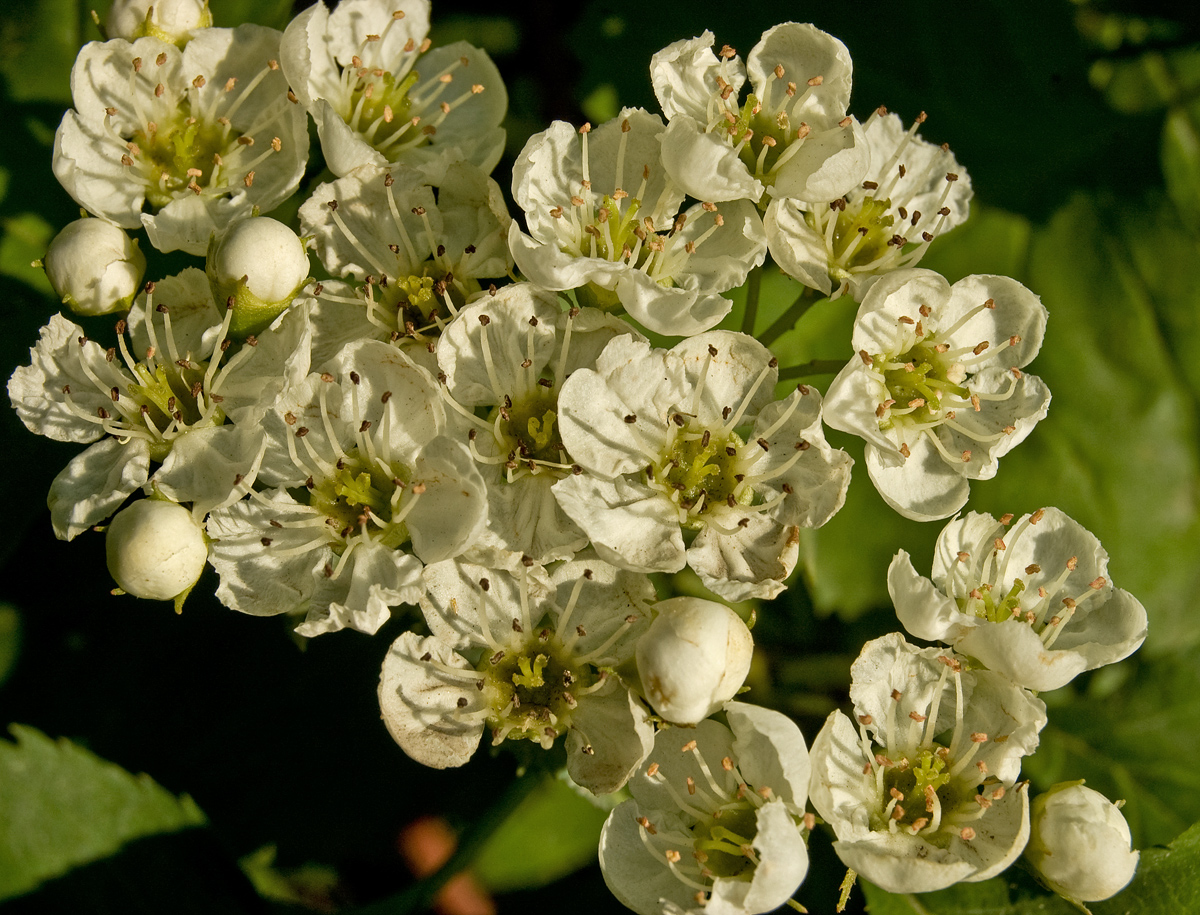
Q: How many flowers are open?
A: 15